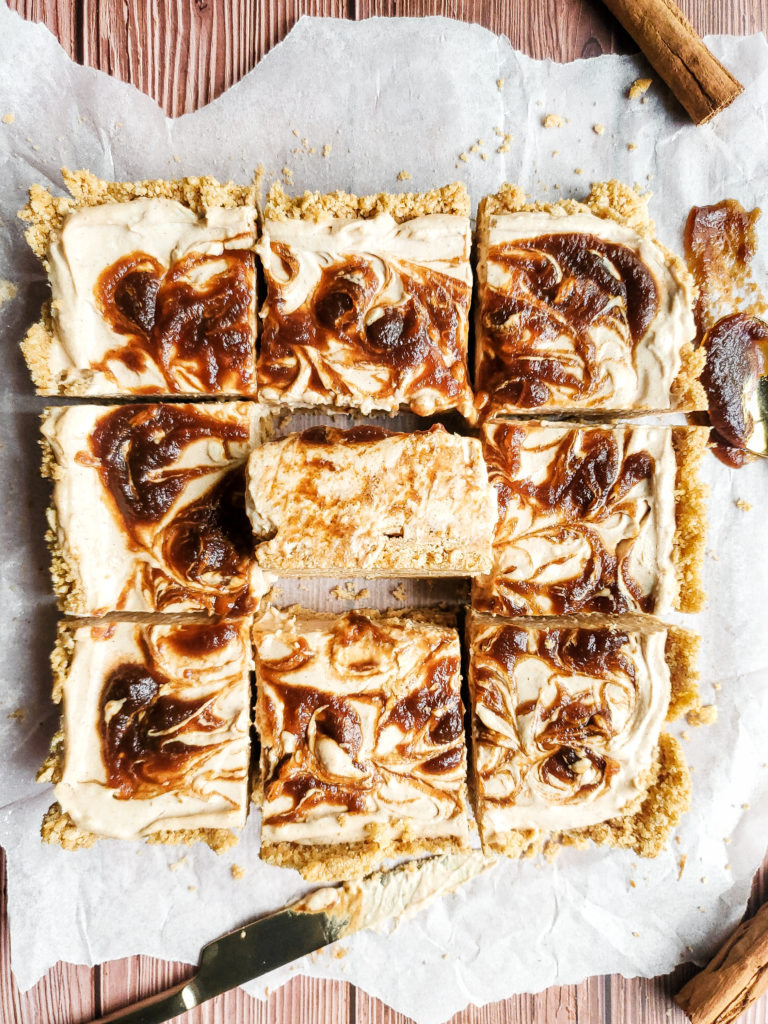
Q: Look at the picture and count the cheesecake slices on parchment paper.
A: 9